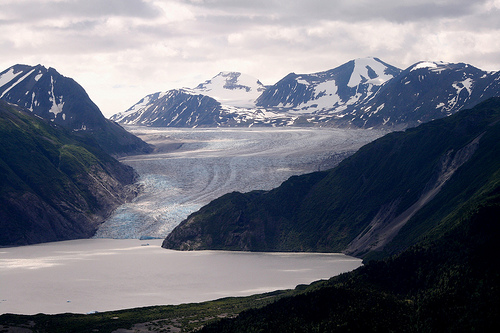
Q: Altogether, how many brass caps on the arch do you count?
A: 0